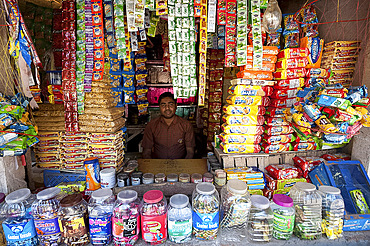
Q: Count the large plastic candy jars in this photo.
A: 13